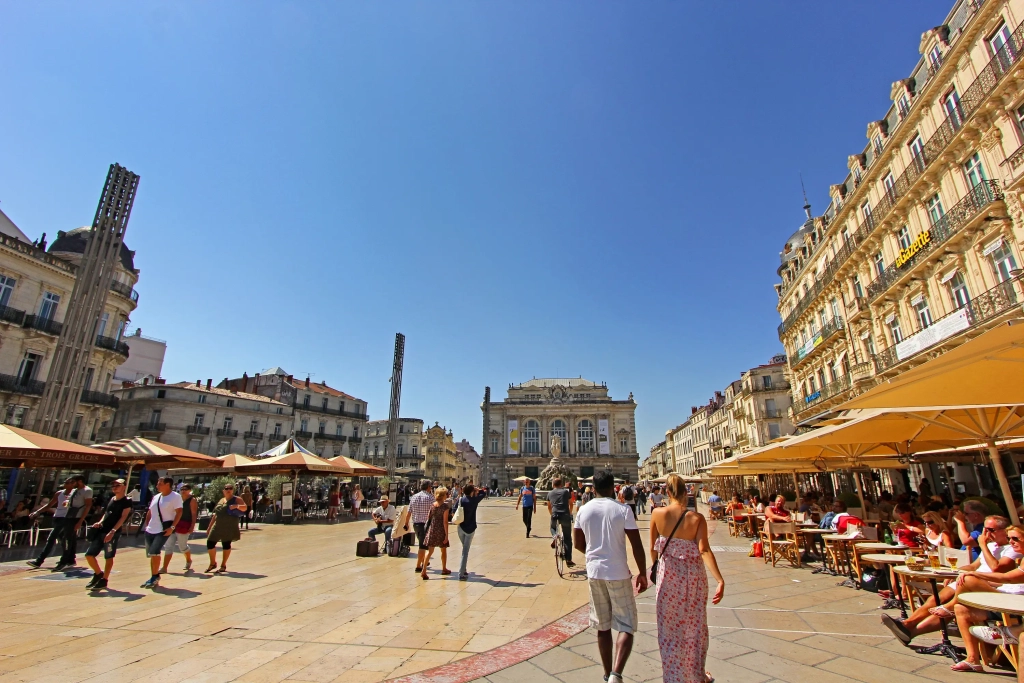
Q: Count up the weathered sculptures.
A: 1